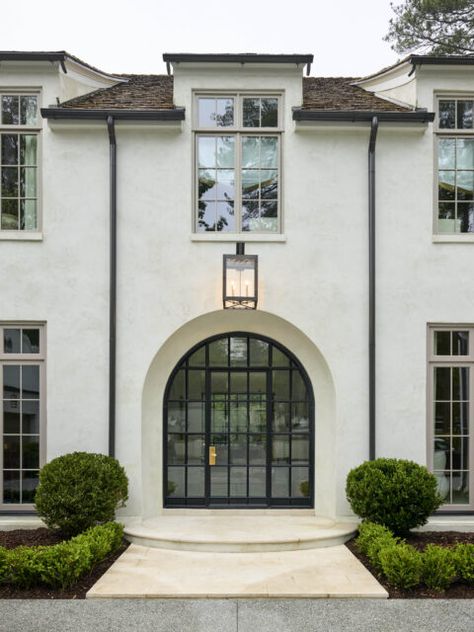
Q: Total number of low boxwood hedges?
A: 2